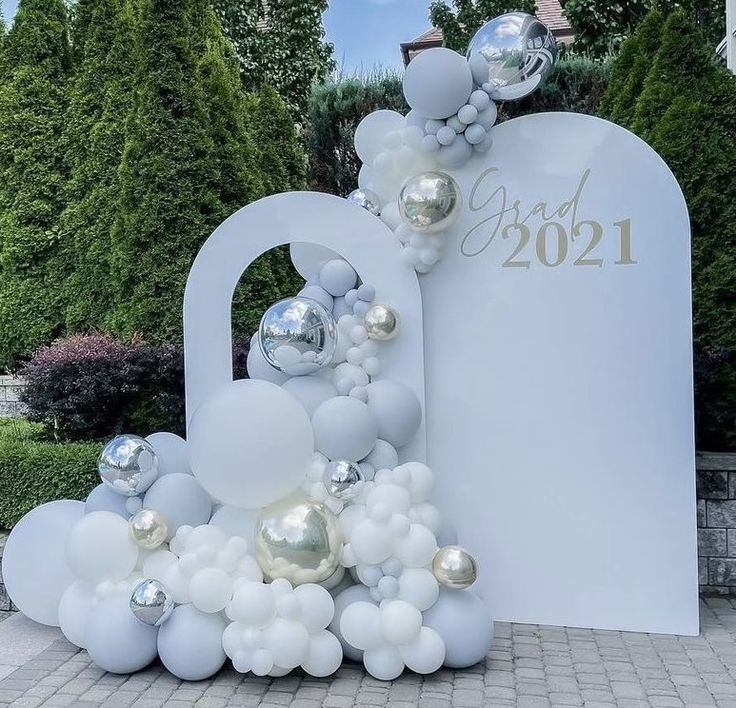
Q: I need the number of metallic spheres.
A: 11